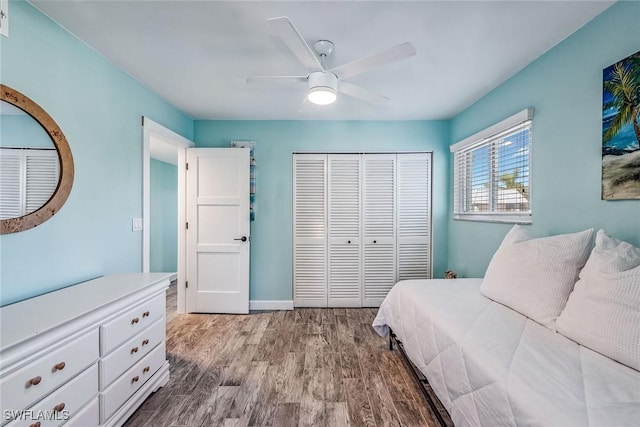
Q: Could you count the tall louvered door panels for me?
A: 4